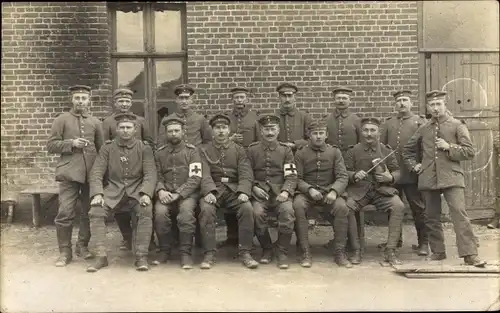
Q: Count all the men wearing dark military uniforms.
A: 14